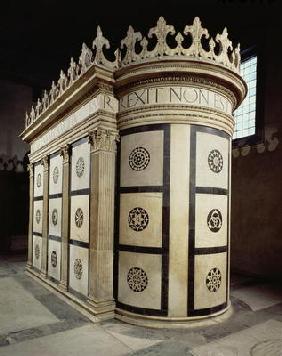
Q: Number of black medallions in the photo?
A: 15